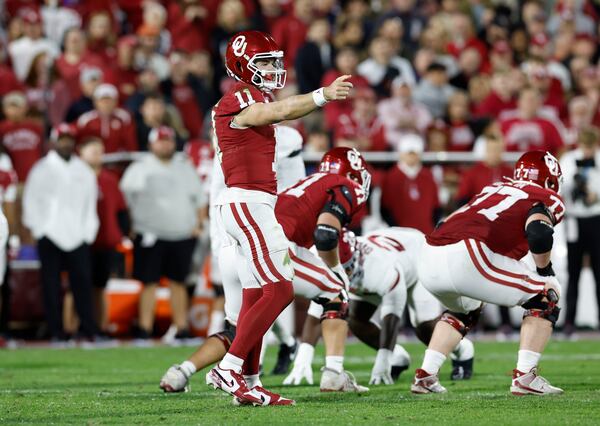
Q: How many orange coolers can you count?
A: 3